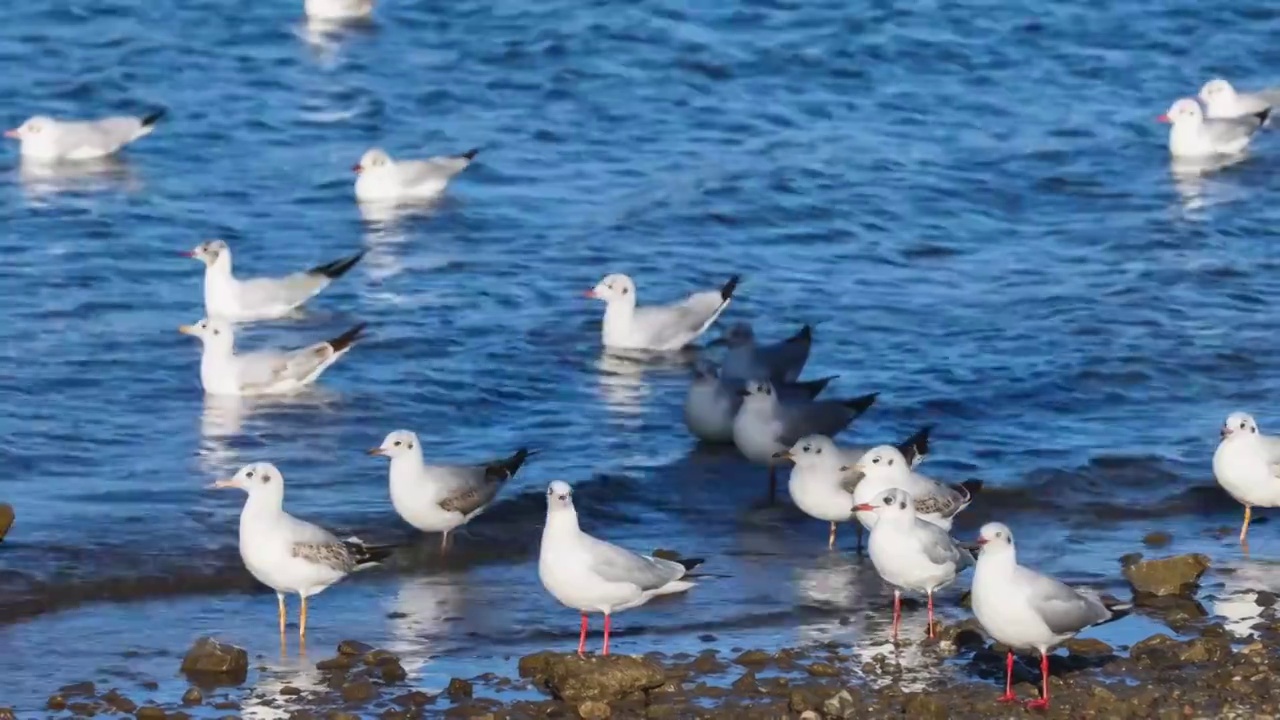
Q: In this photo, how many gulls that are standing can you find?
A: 9